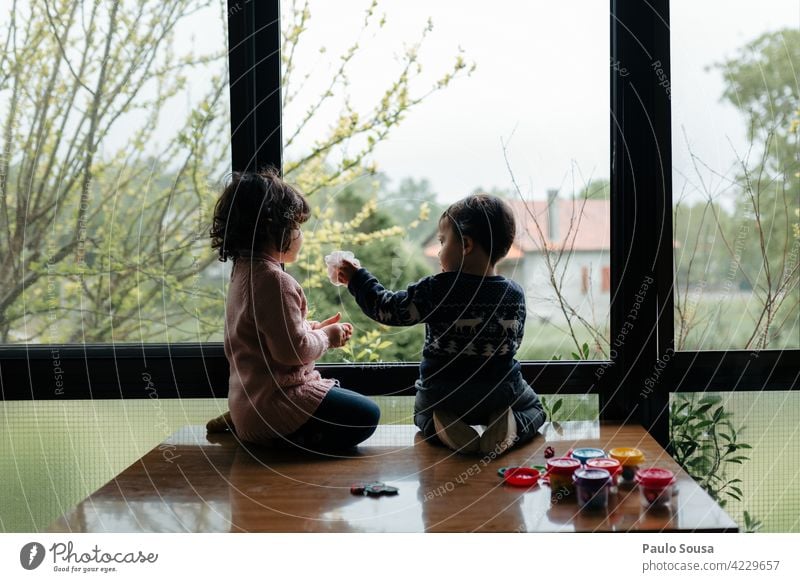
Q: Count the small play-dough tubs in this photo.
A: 6